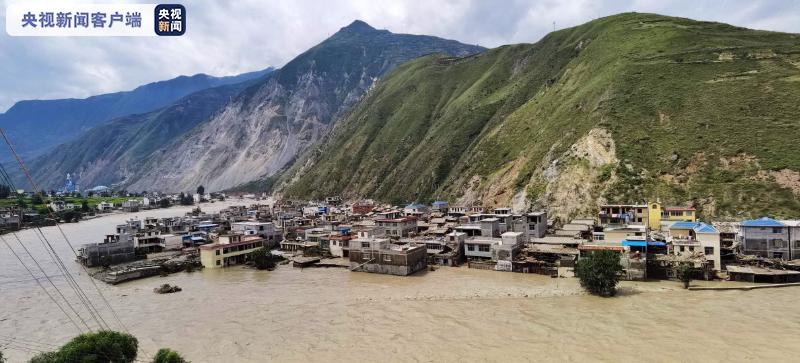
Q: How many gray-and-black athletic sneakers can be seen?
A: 0